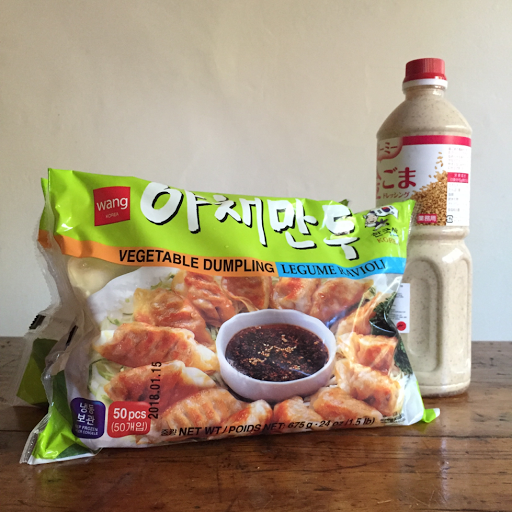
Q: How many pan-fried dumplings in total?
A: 14